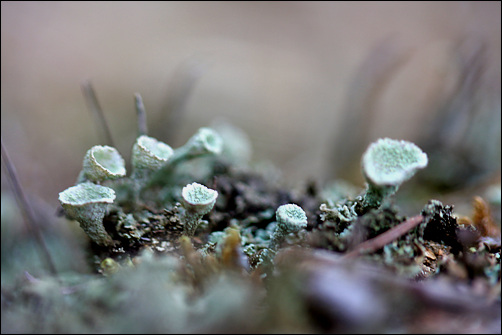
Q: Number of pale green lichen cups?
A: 7